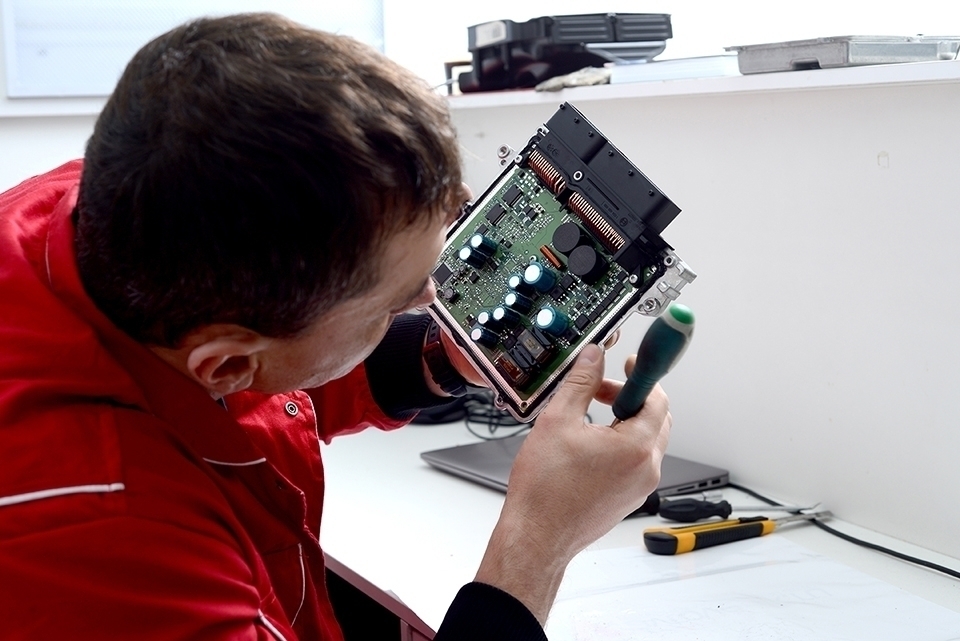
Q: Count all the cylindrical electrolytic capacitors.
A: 9